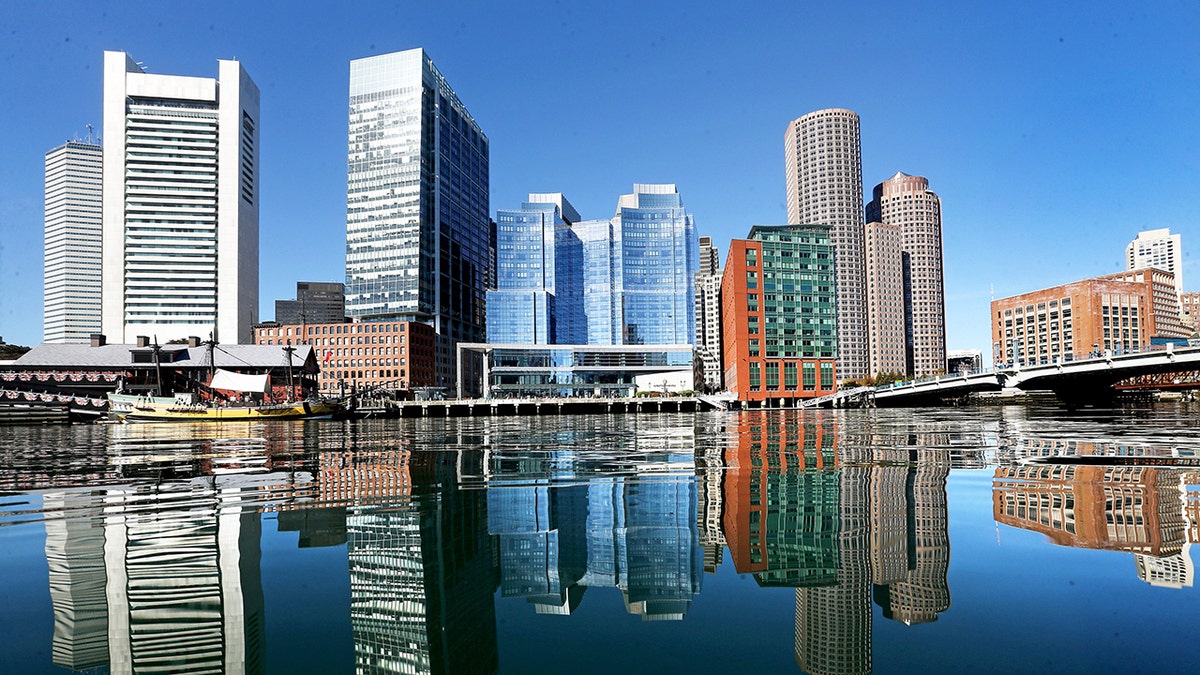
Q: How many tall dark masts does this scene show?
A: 3